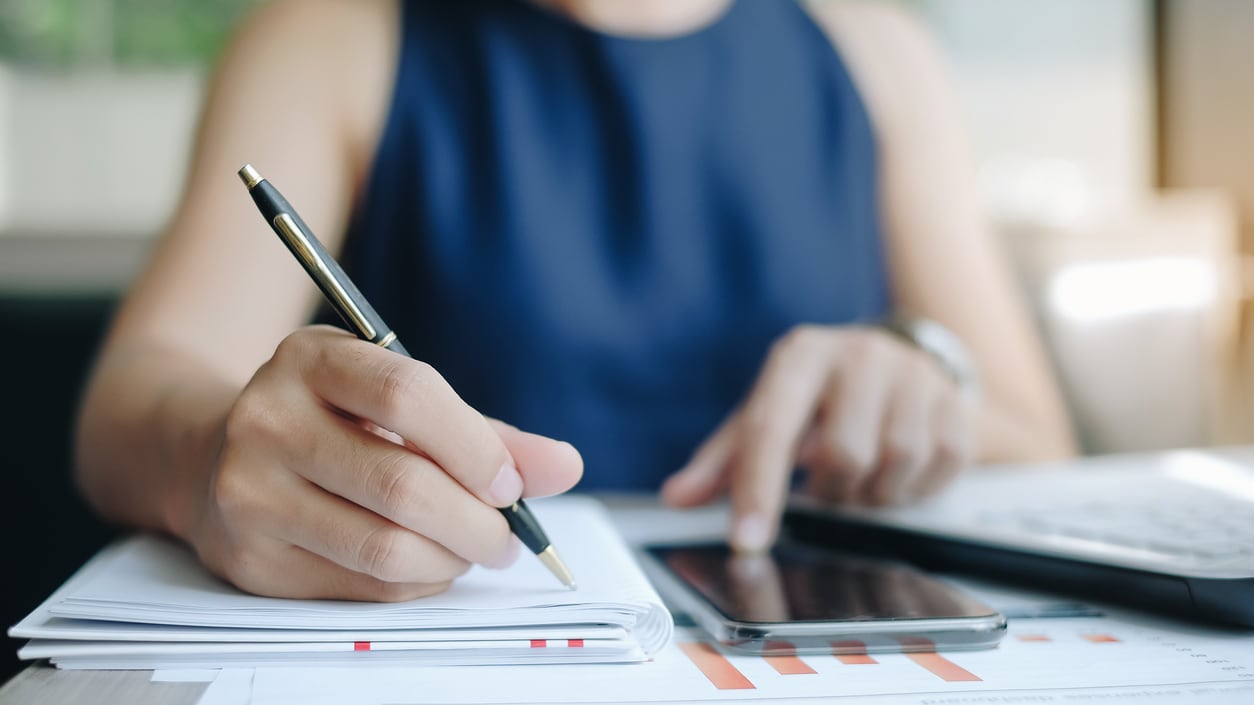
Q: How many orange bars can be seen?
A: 6